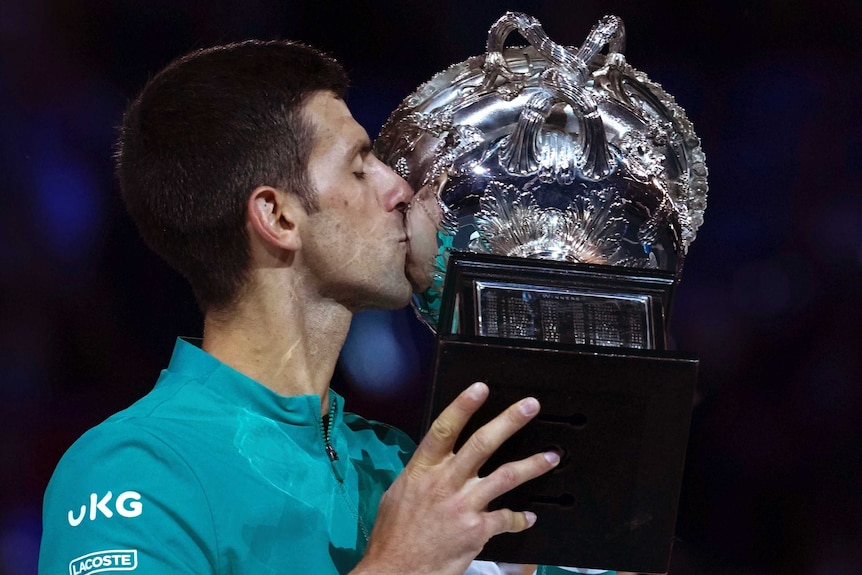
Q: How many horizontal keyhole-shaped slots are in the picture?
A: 2